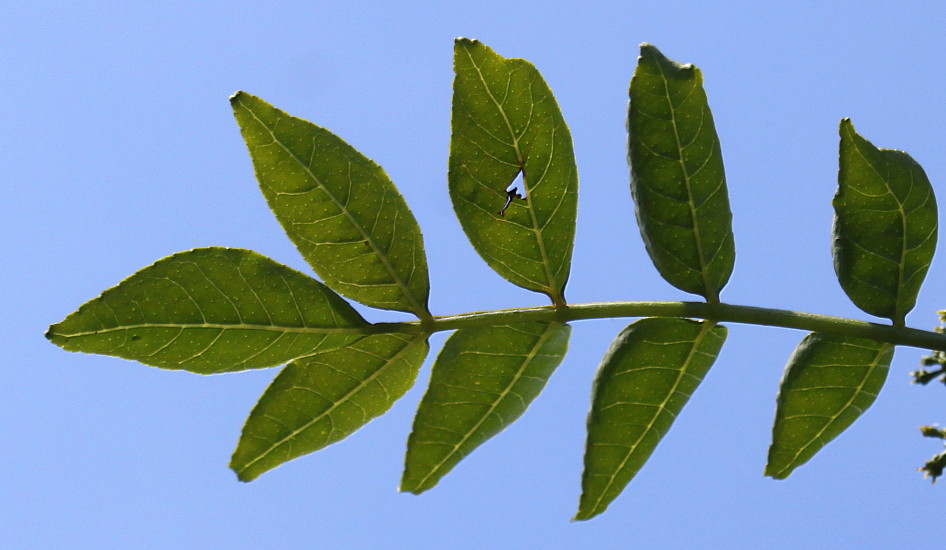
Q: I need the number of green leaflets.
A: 9